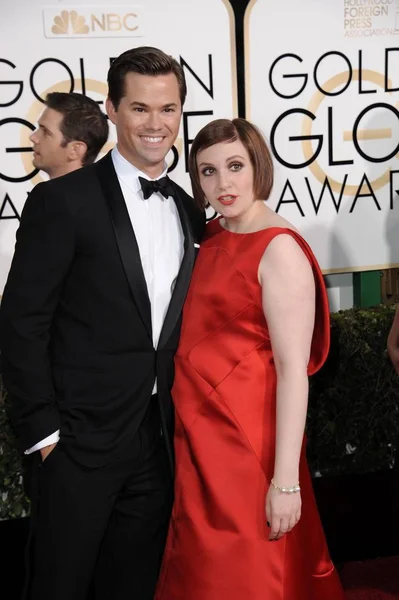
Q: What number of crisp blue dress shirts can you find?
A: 0